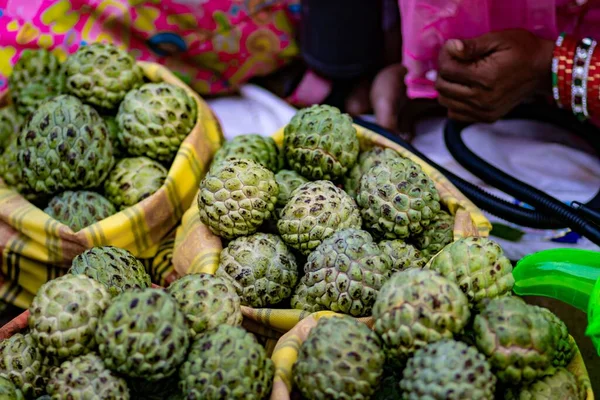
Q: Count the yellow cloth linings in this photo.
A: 3